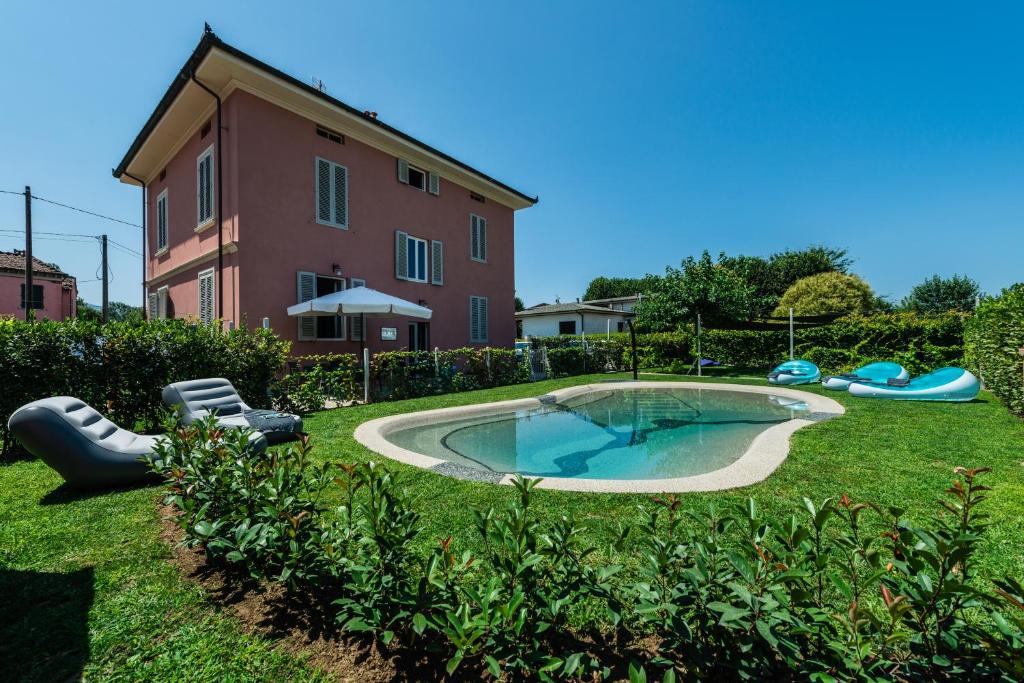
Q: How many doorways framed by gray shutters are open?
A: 1